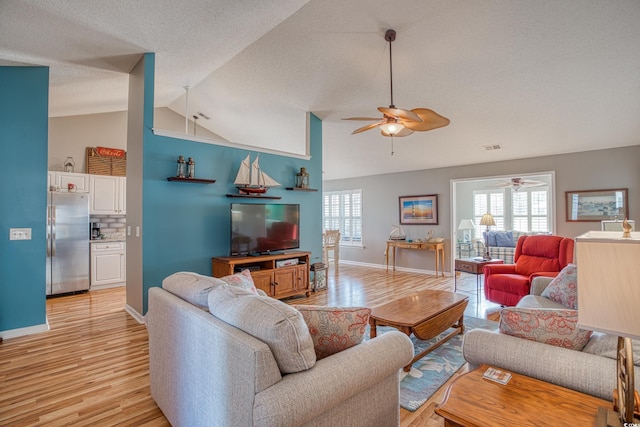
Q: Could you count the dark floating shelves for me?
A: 3